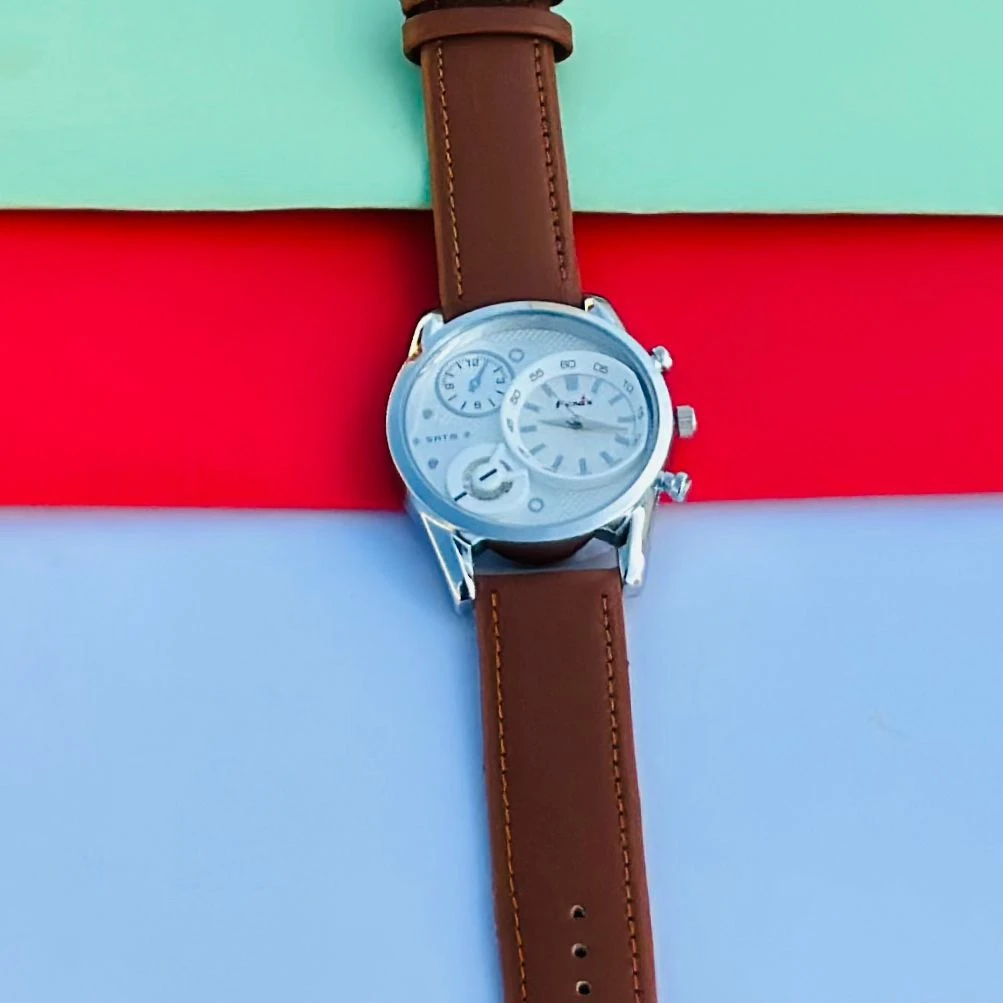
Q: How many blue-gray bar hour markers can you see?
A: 12